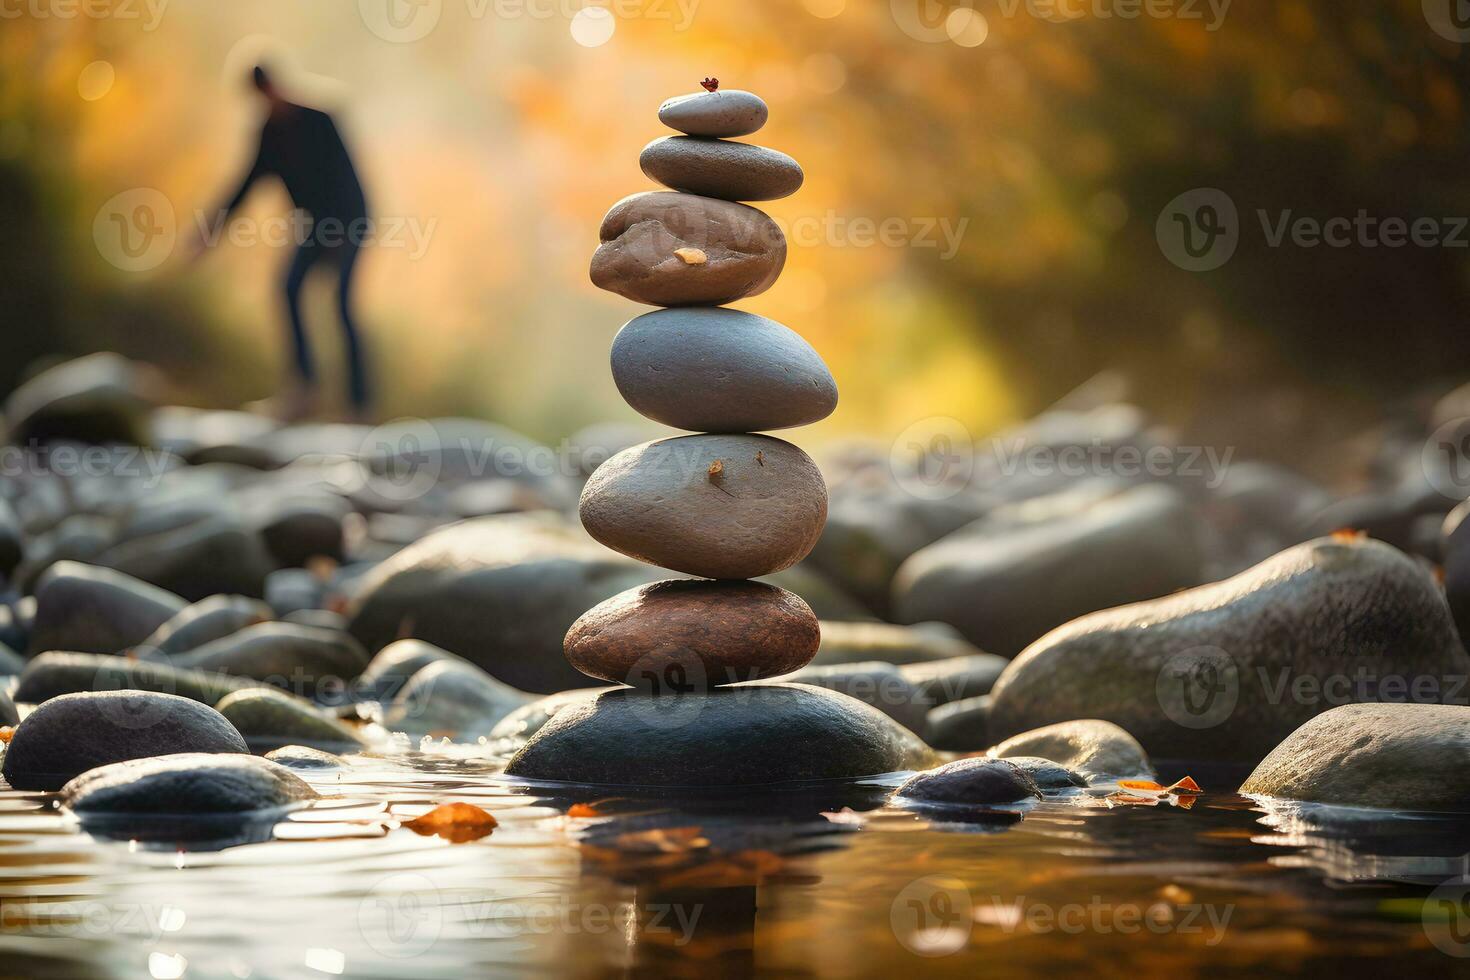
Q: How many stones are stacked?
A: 7